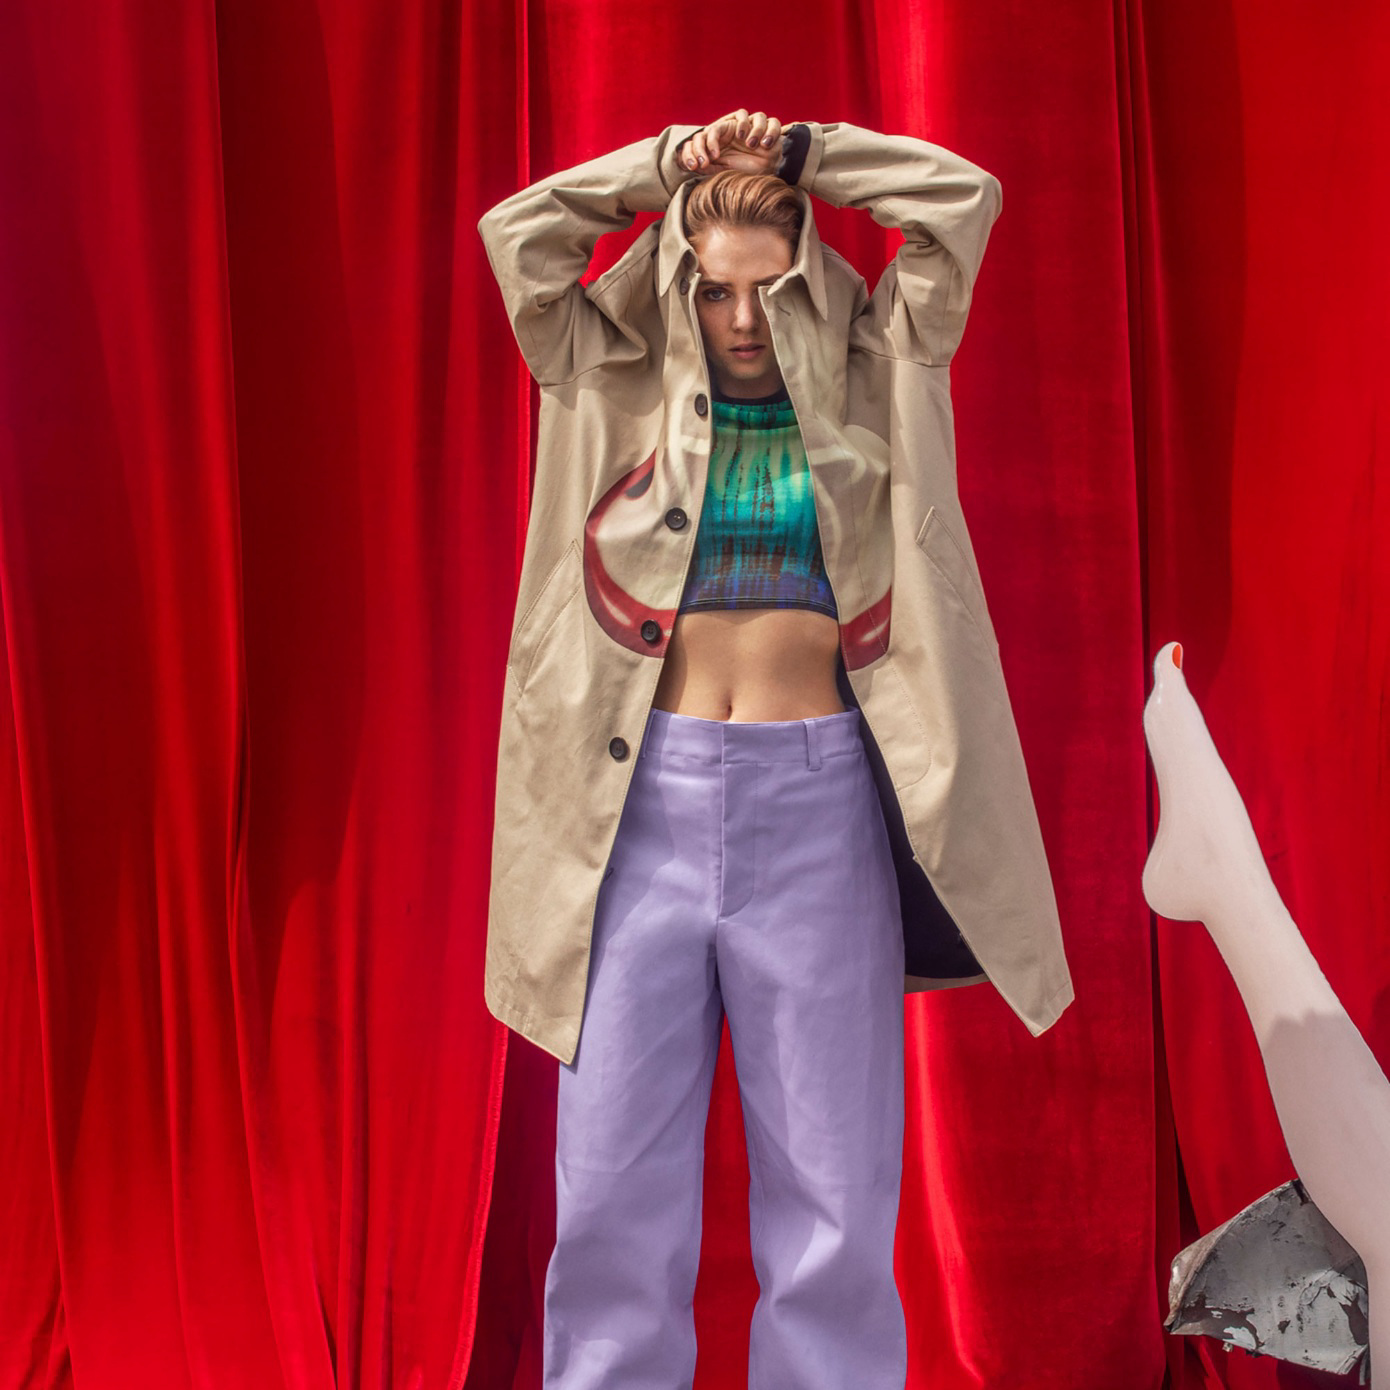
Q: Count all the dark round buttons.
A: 5